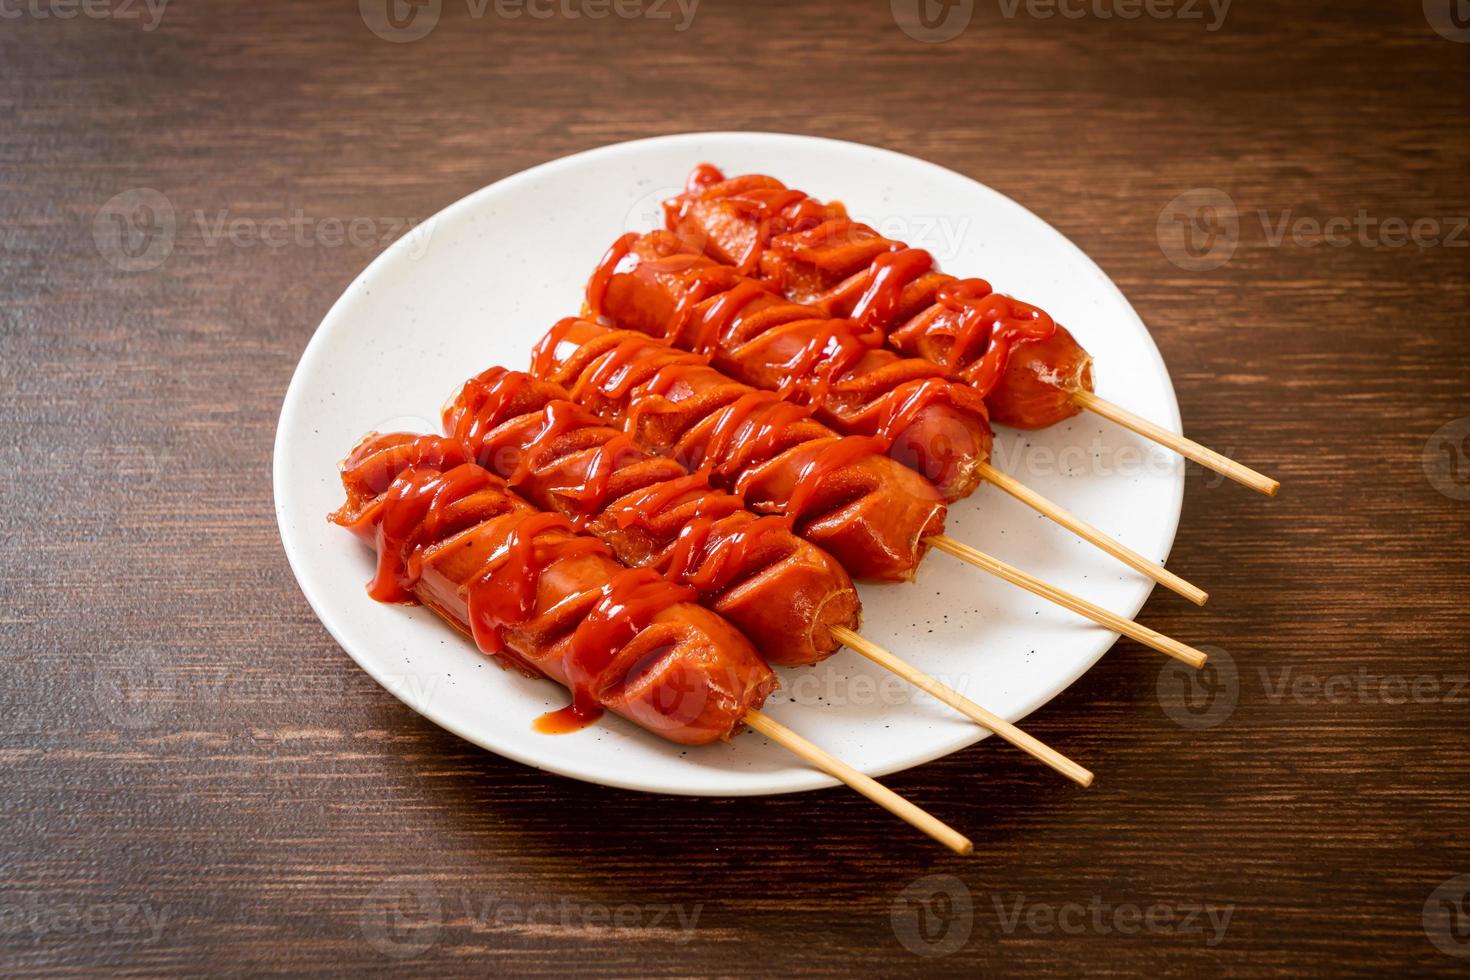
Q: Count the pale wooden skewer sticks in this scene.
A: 5